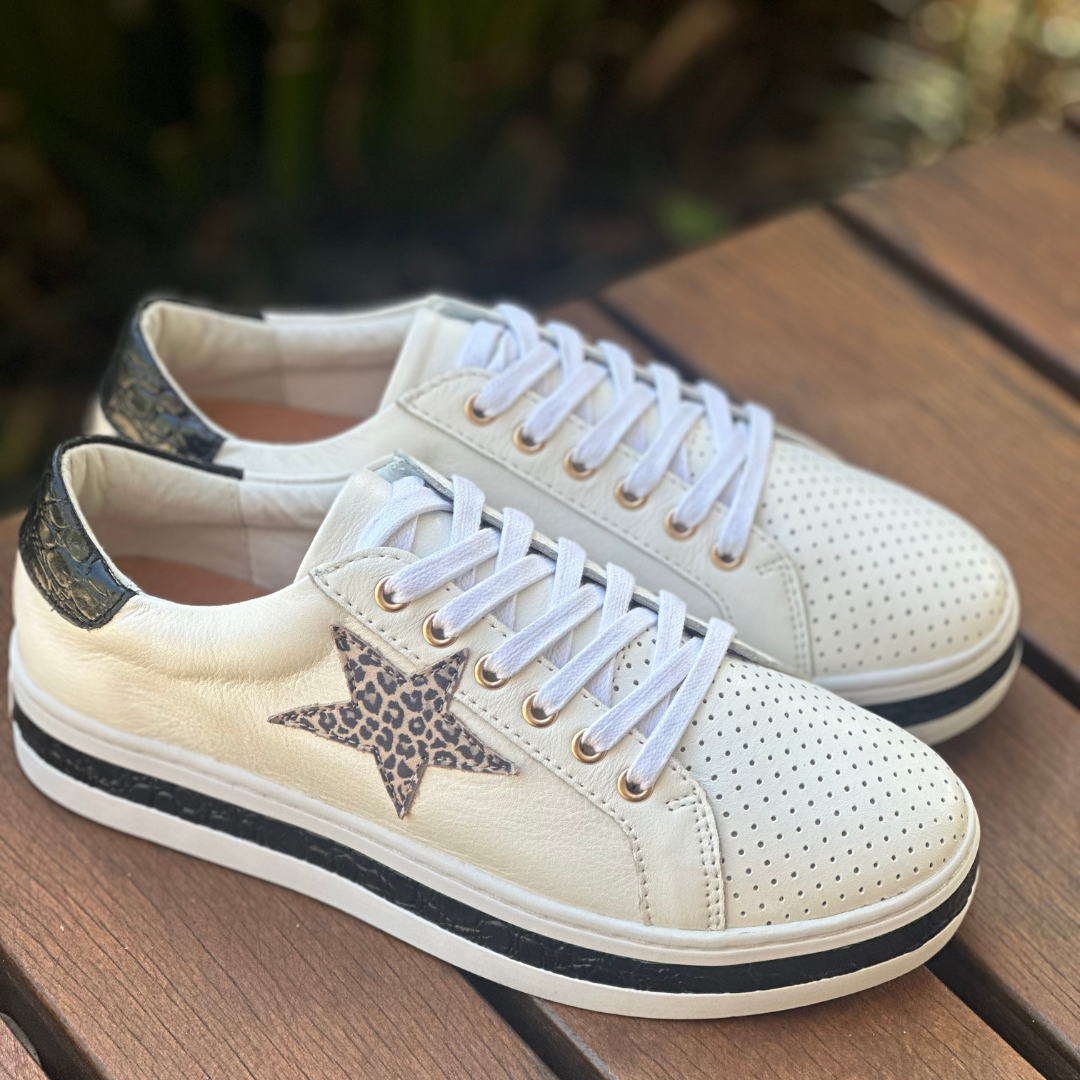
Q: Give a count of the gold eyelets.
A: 12